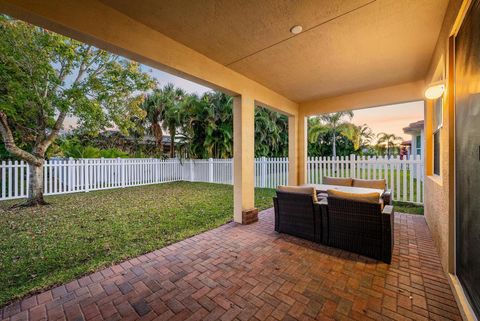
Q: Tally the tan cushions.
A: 4